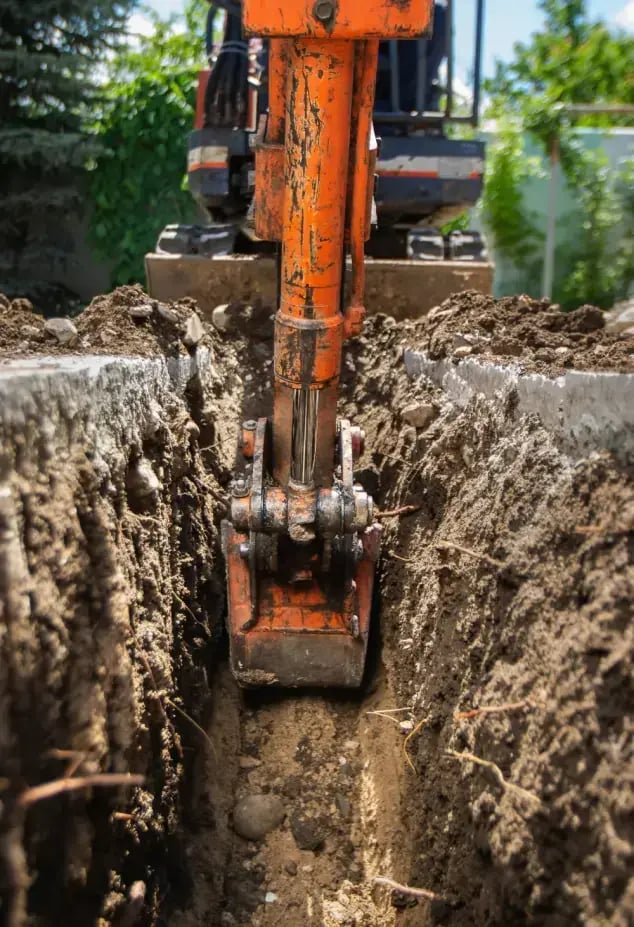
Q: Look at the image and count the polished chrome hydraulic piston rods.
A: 1